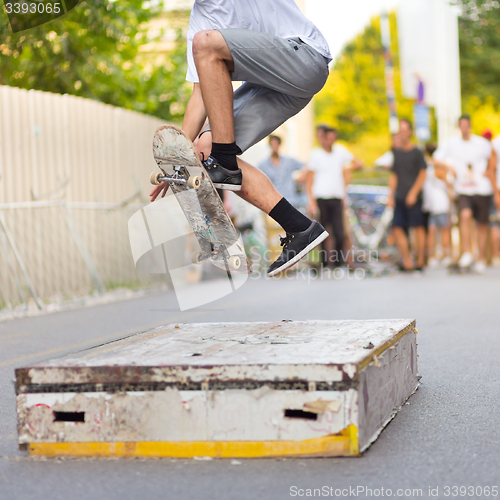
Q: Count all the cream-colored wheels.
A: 4